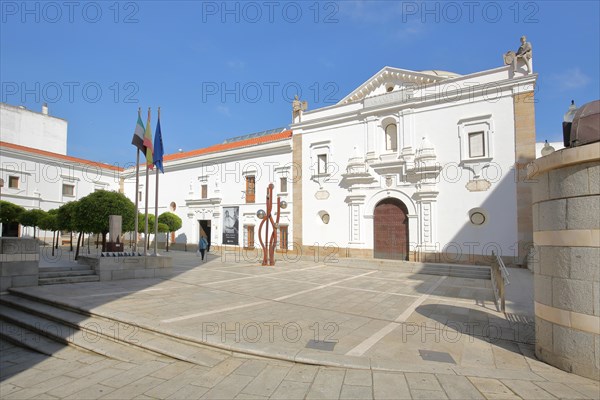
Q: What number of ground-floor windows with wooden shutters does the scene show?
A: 2